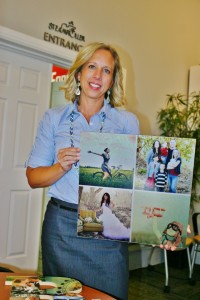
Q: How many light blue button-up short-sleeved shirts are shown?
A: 1